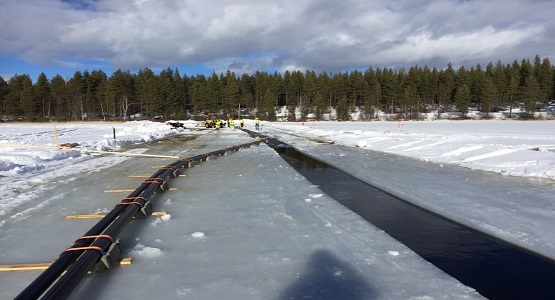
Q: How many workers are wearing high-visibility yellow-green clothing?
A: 4